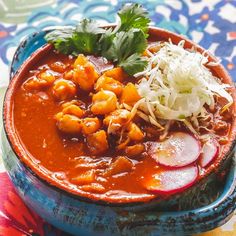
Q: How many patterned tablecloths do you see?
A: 1